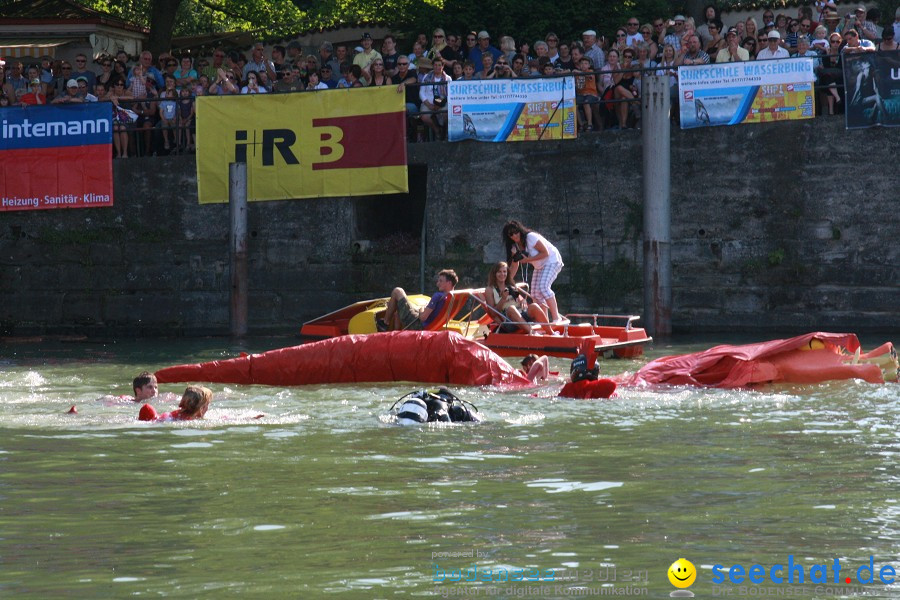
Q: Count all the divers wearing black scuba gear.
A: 1